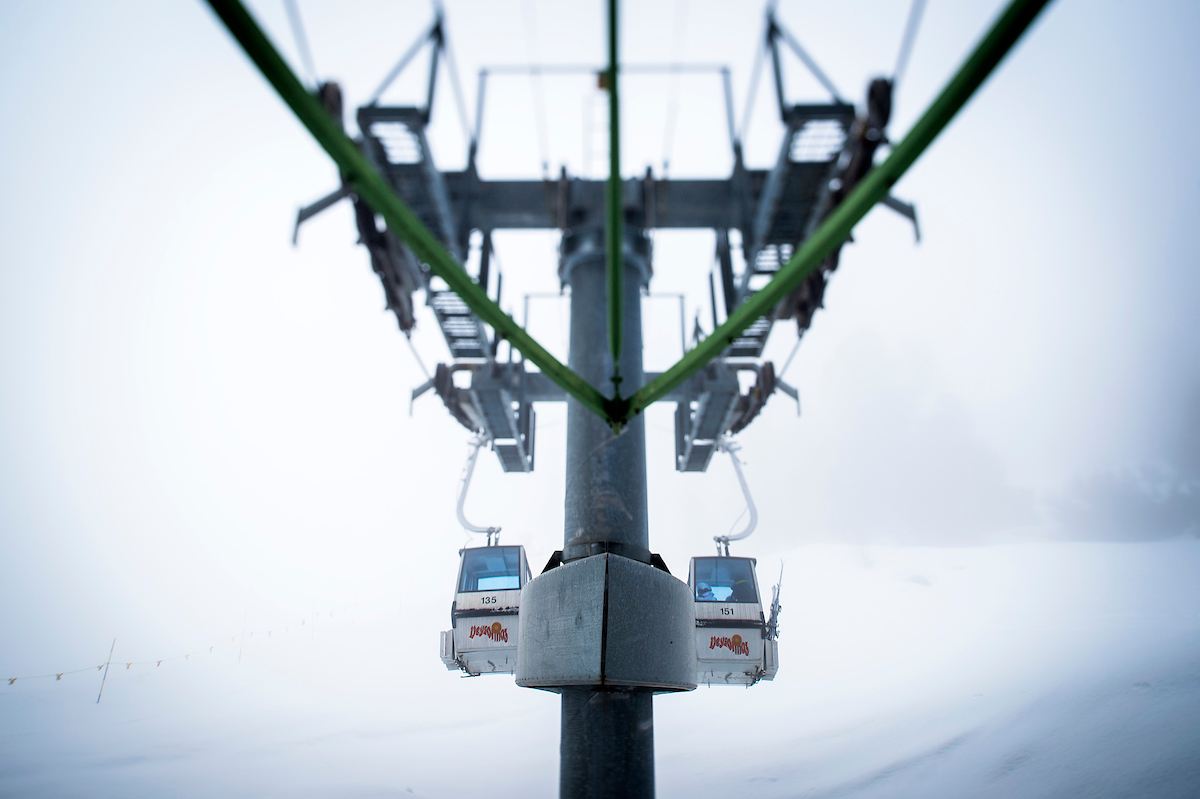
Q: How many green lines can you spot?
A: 3